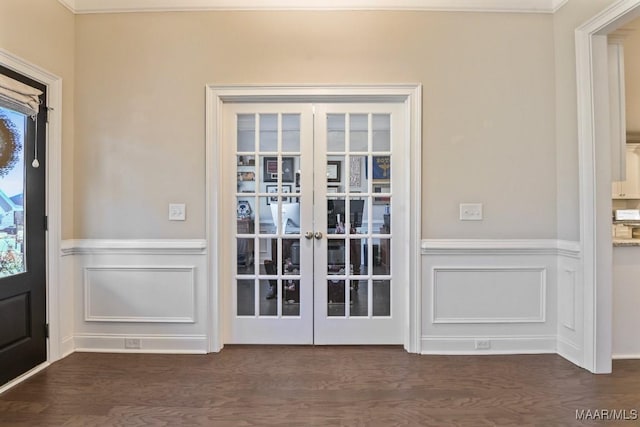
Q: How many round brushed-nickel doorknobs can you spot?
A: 2